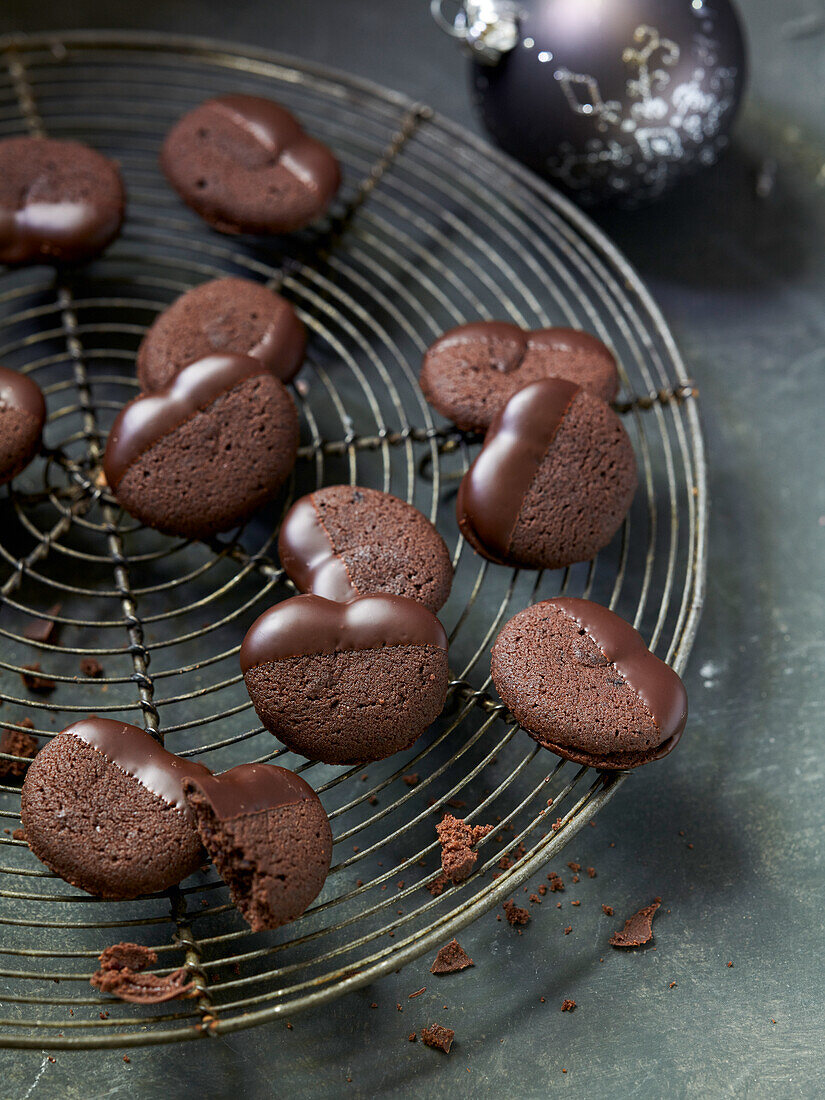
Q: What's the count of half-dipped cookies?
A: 12